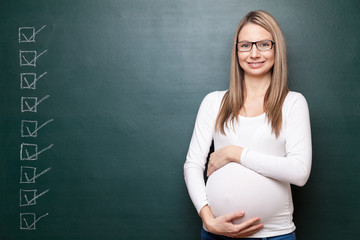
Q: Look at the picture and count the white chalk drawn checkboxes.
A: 9